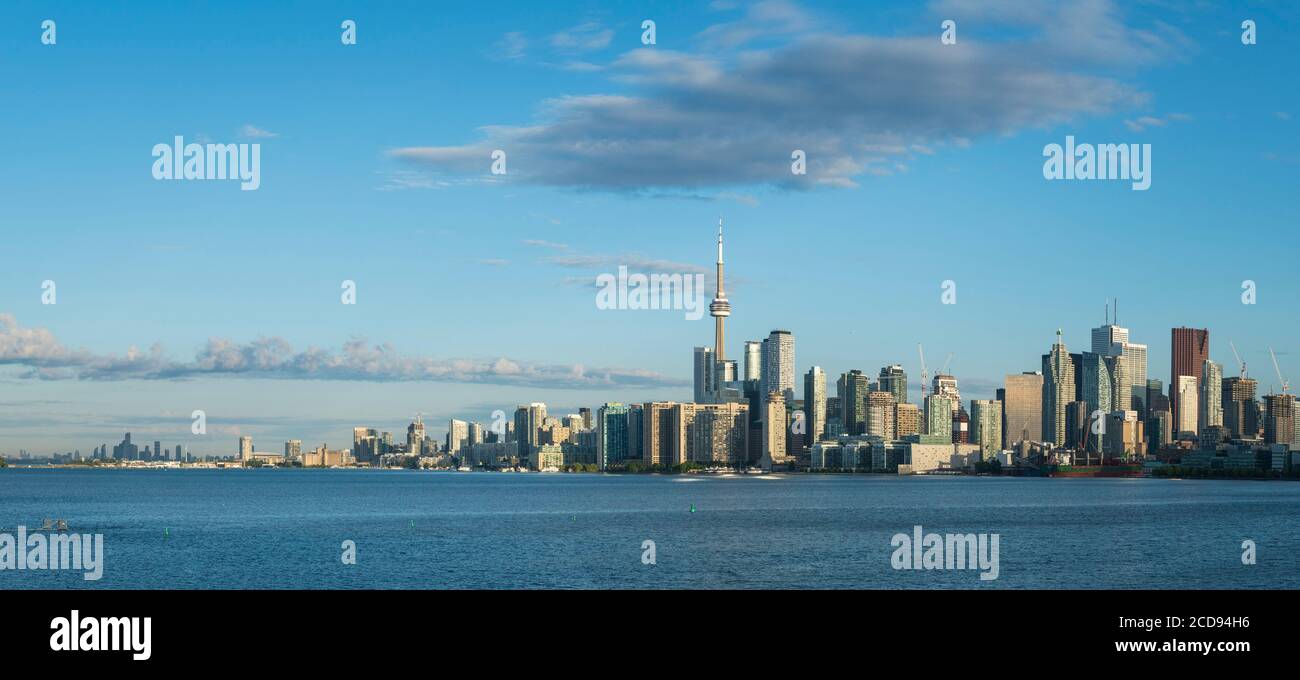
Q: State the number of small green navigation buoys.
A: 4